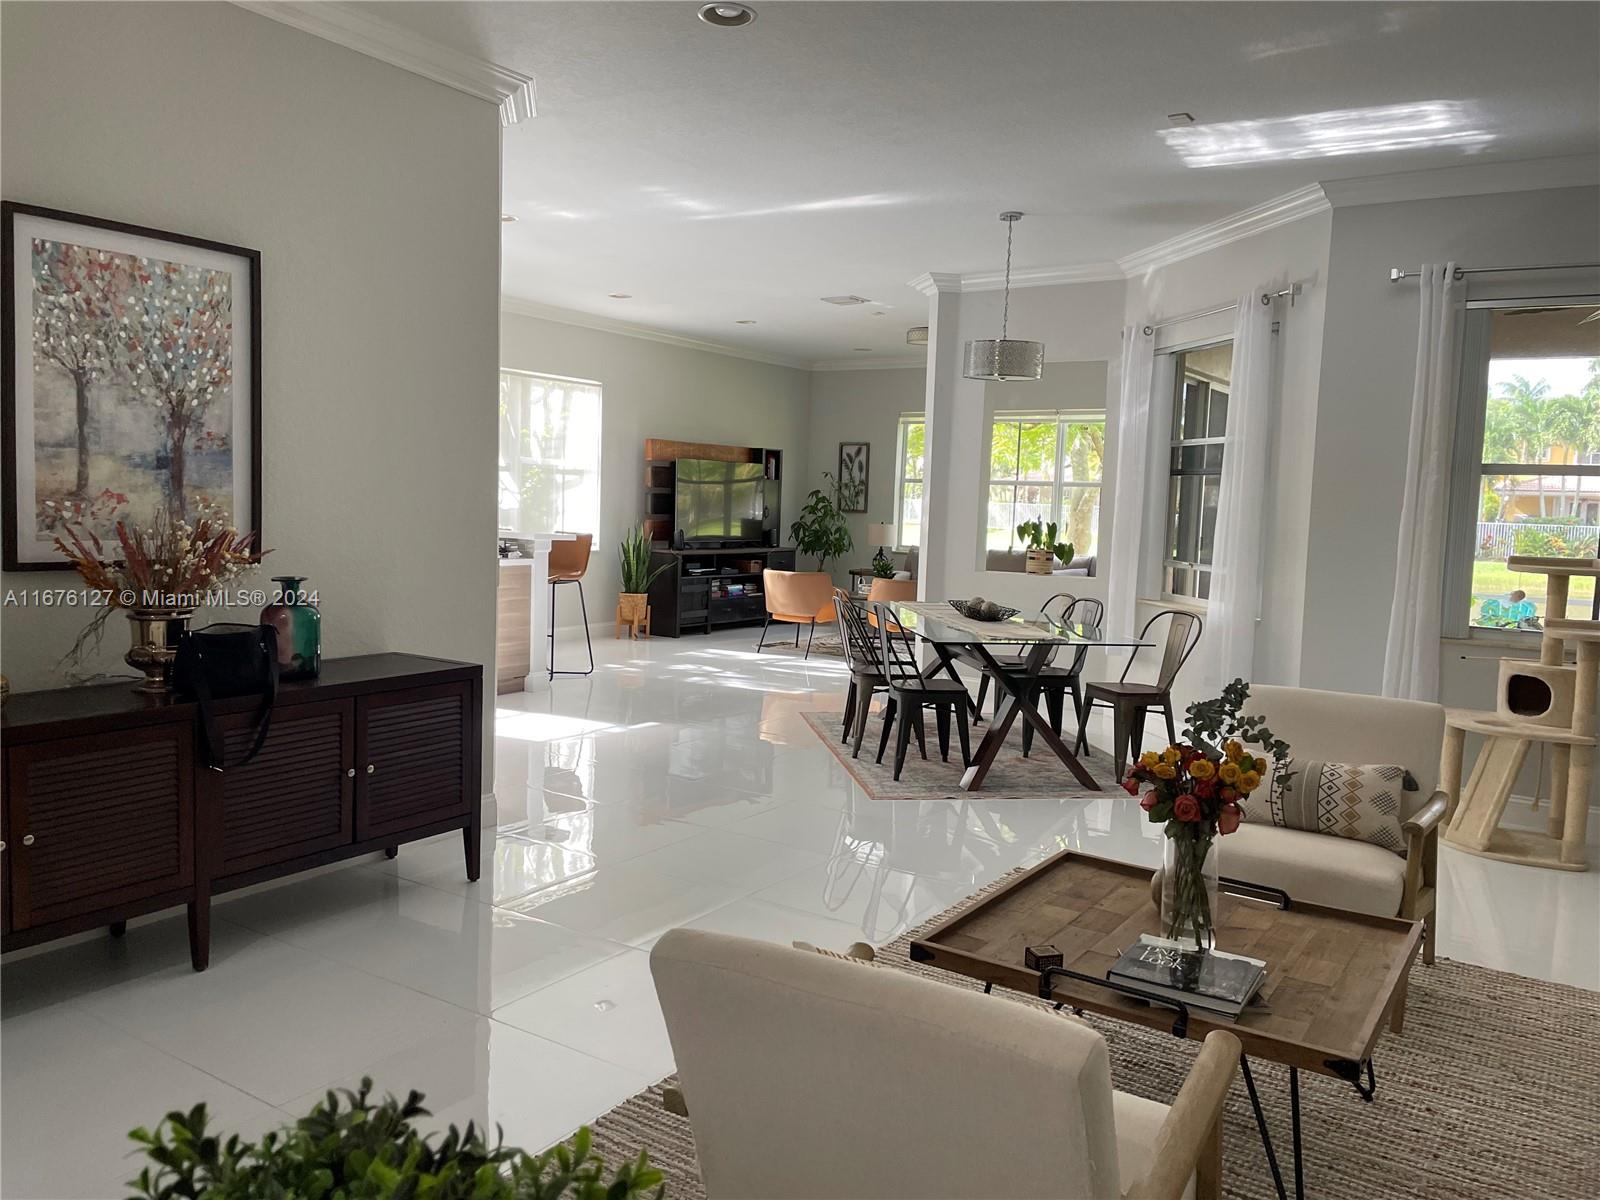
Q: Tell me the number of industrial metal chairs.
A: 6